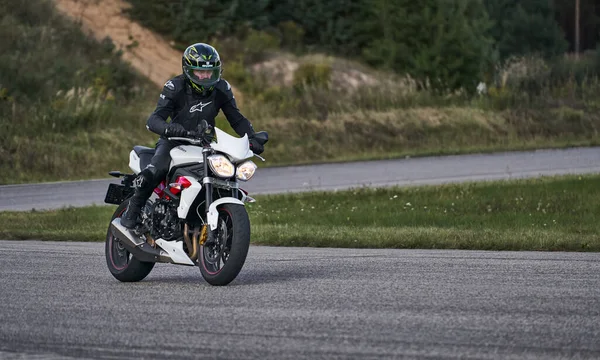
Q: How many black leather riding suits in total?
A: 1